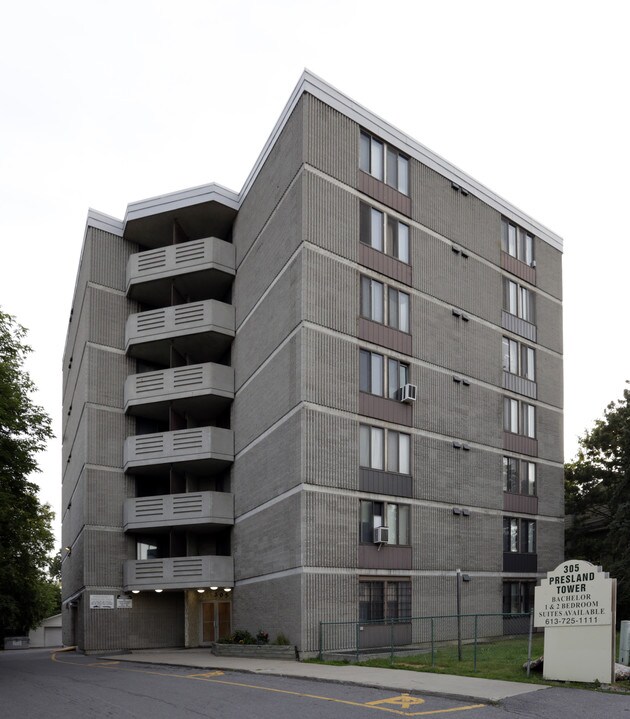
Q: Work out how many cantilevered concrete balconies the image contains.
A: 6